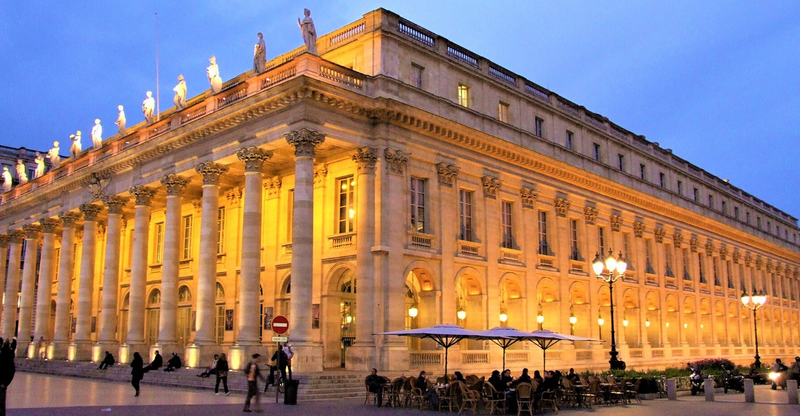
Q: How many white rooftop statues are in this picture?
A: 12